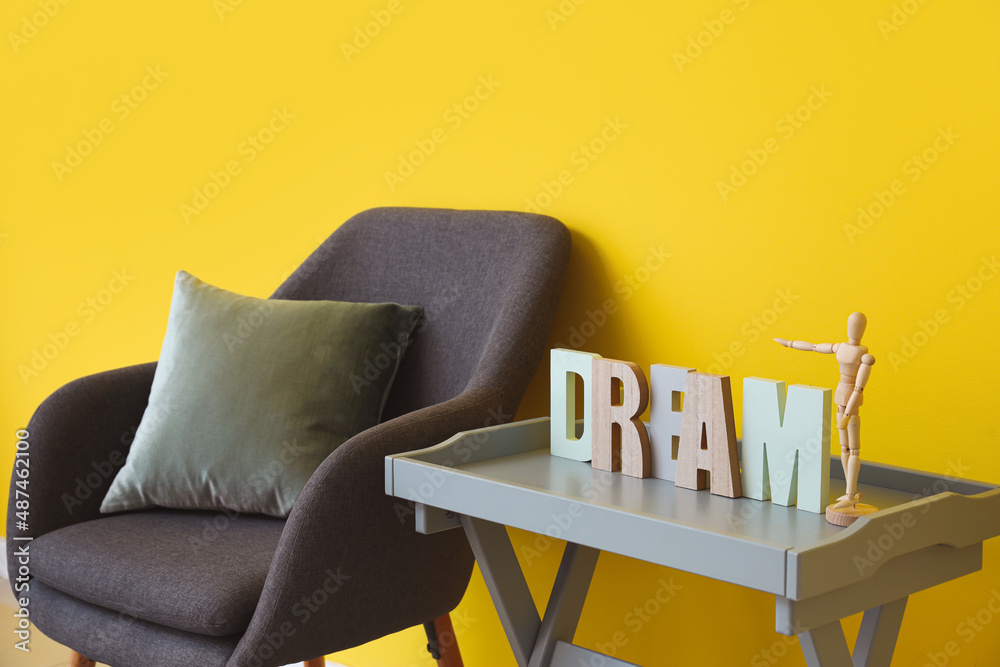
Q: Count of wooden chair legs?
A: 3